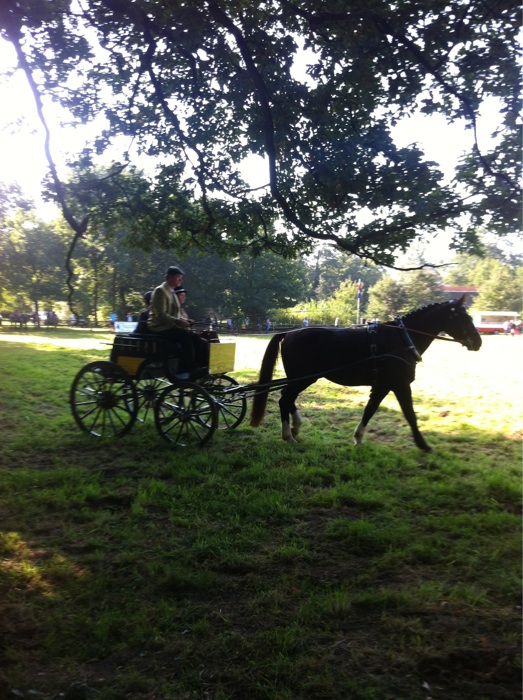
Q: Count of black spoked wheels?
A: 4